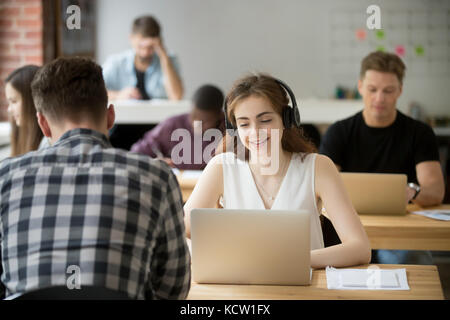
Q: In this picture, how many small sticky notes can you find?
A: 5